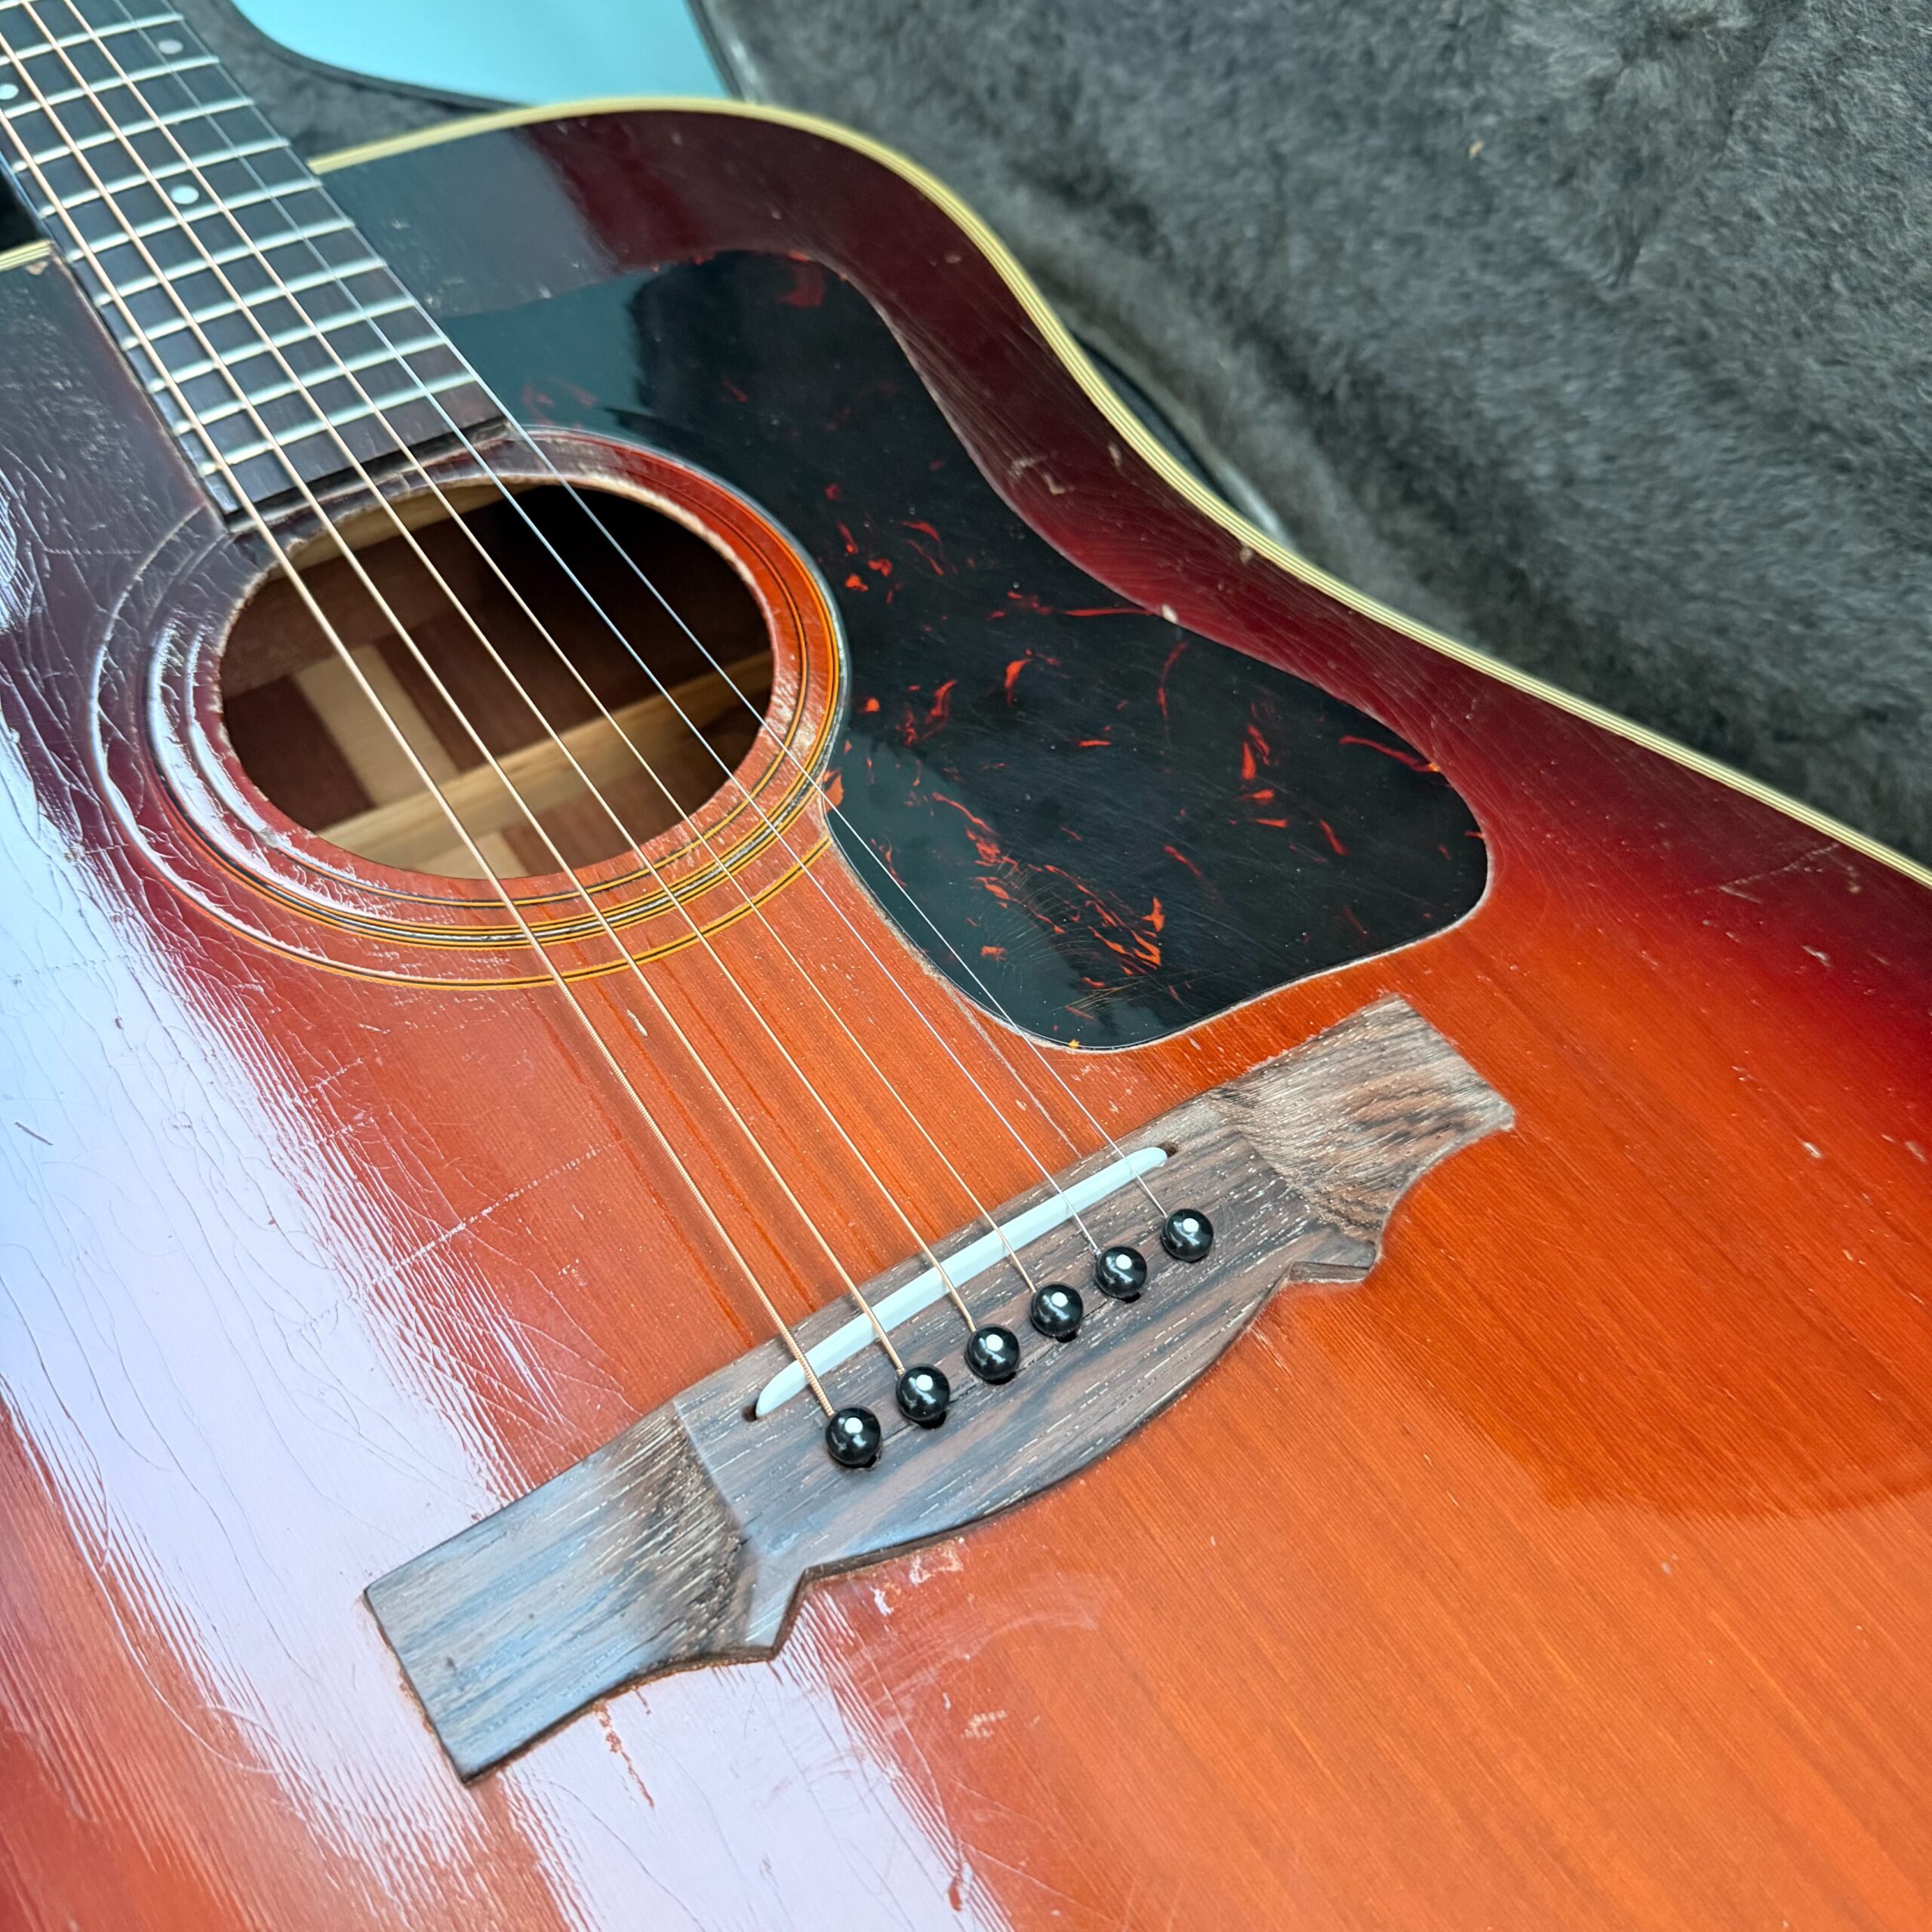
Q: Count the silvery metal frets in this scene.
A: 11